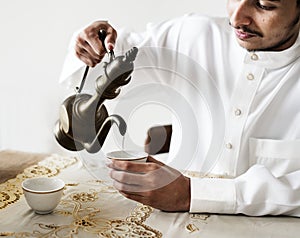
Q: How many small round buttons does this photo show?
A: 4